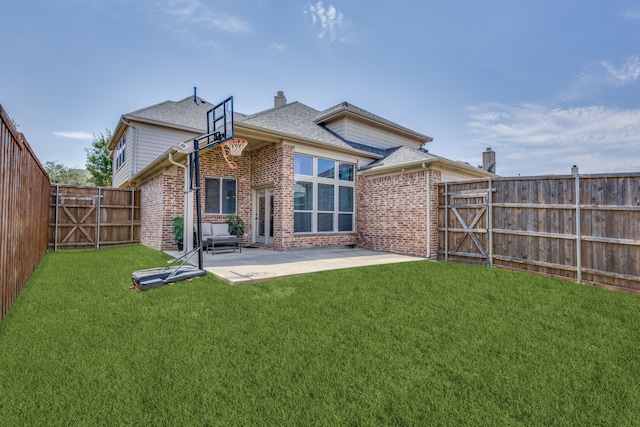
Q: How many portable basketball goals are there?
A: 1